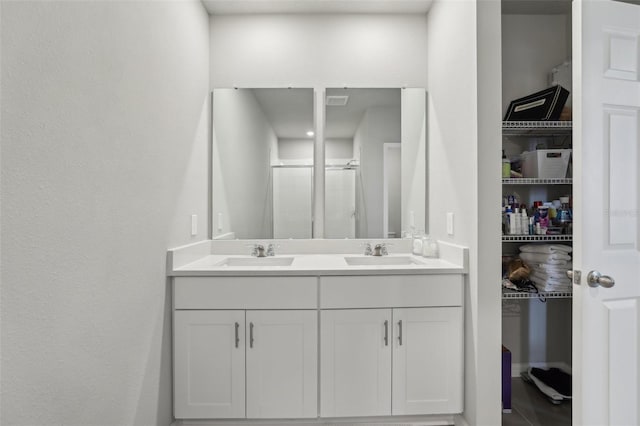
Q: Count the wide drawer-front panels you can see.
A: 2